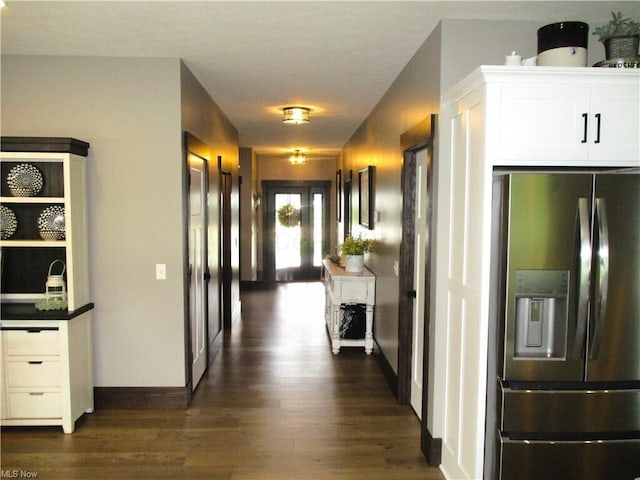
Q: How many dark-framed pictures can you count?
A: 2